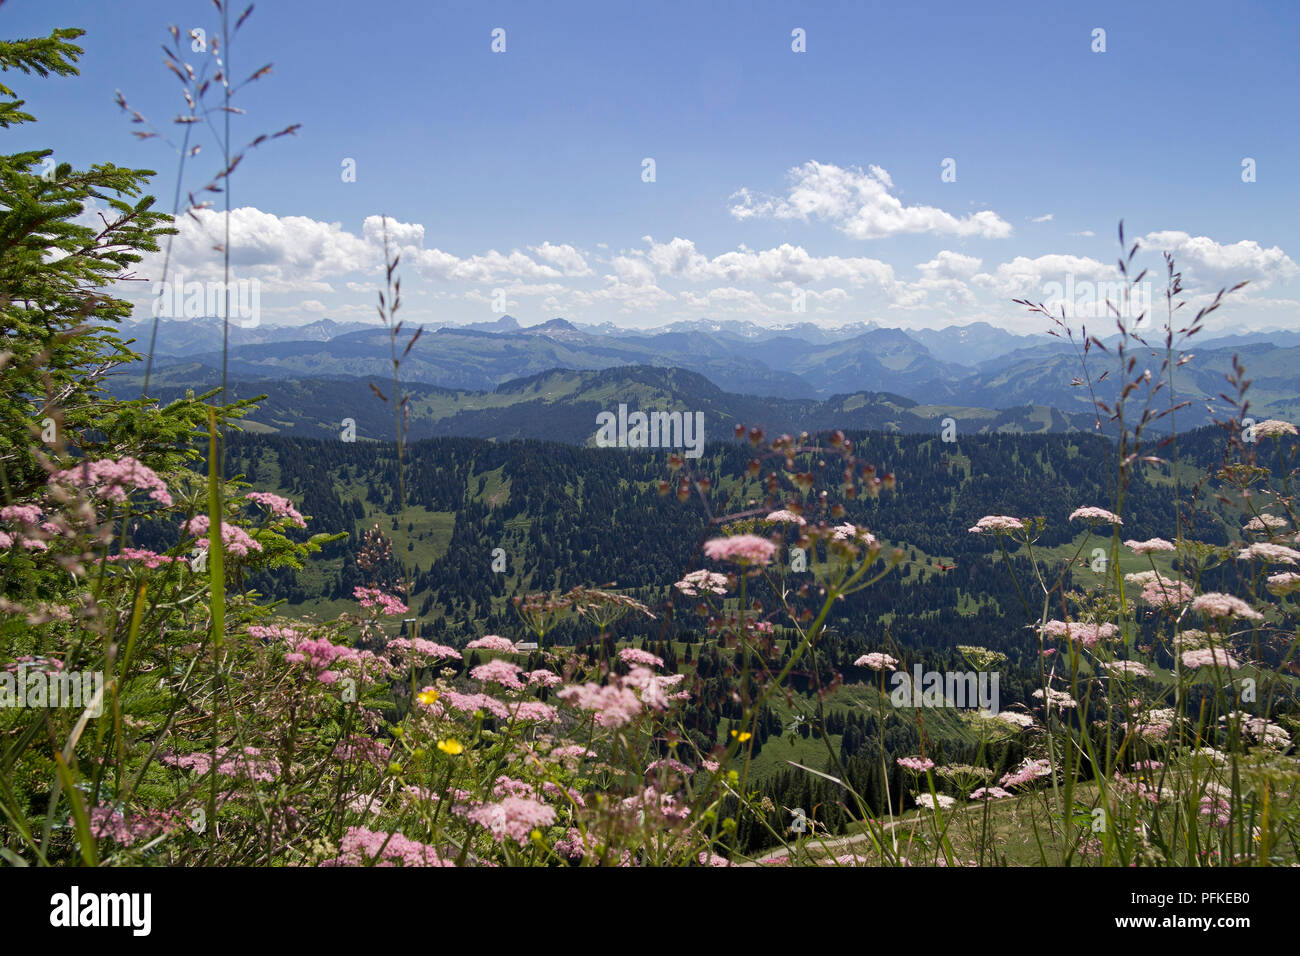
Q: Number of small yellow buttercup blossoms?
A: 3